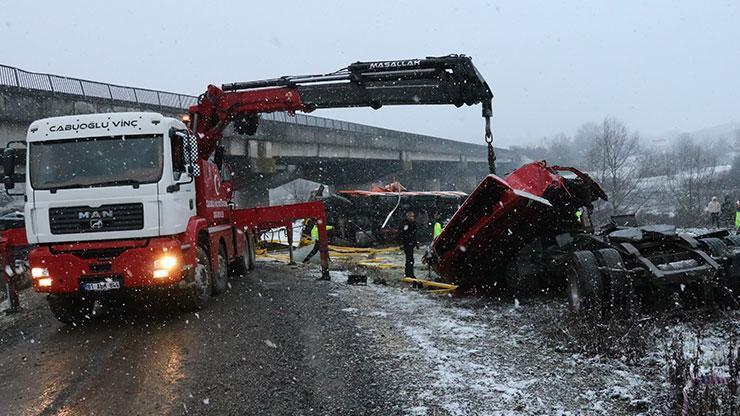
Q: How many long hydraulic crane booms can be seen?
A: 1